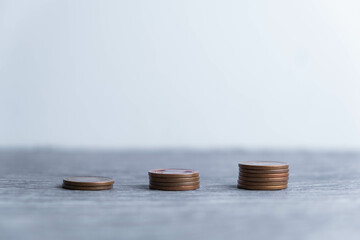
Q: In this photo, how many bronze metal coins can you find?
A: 12